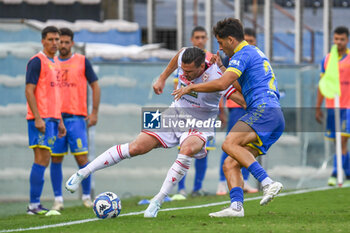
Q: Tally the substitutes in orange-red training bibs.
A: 5